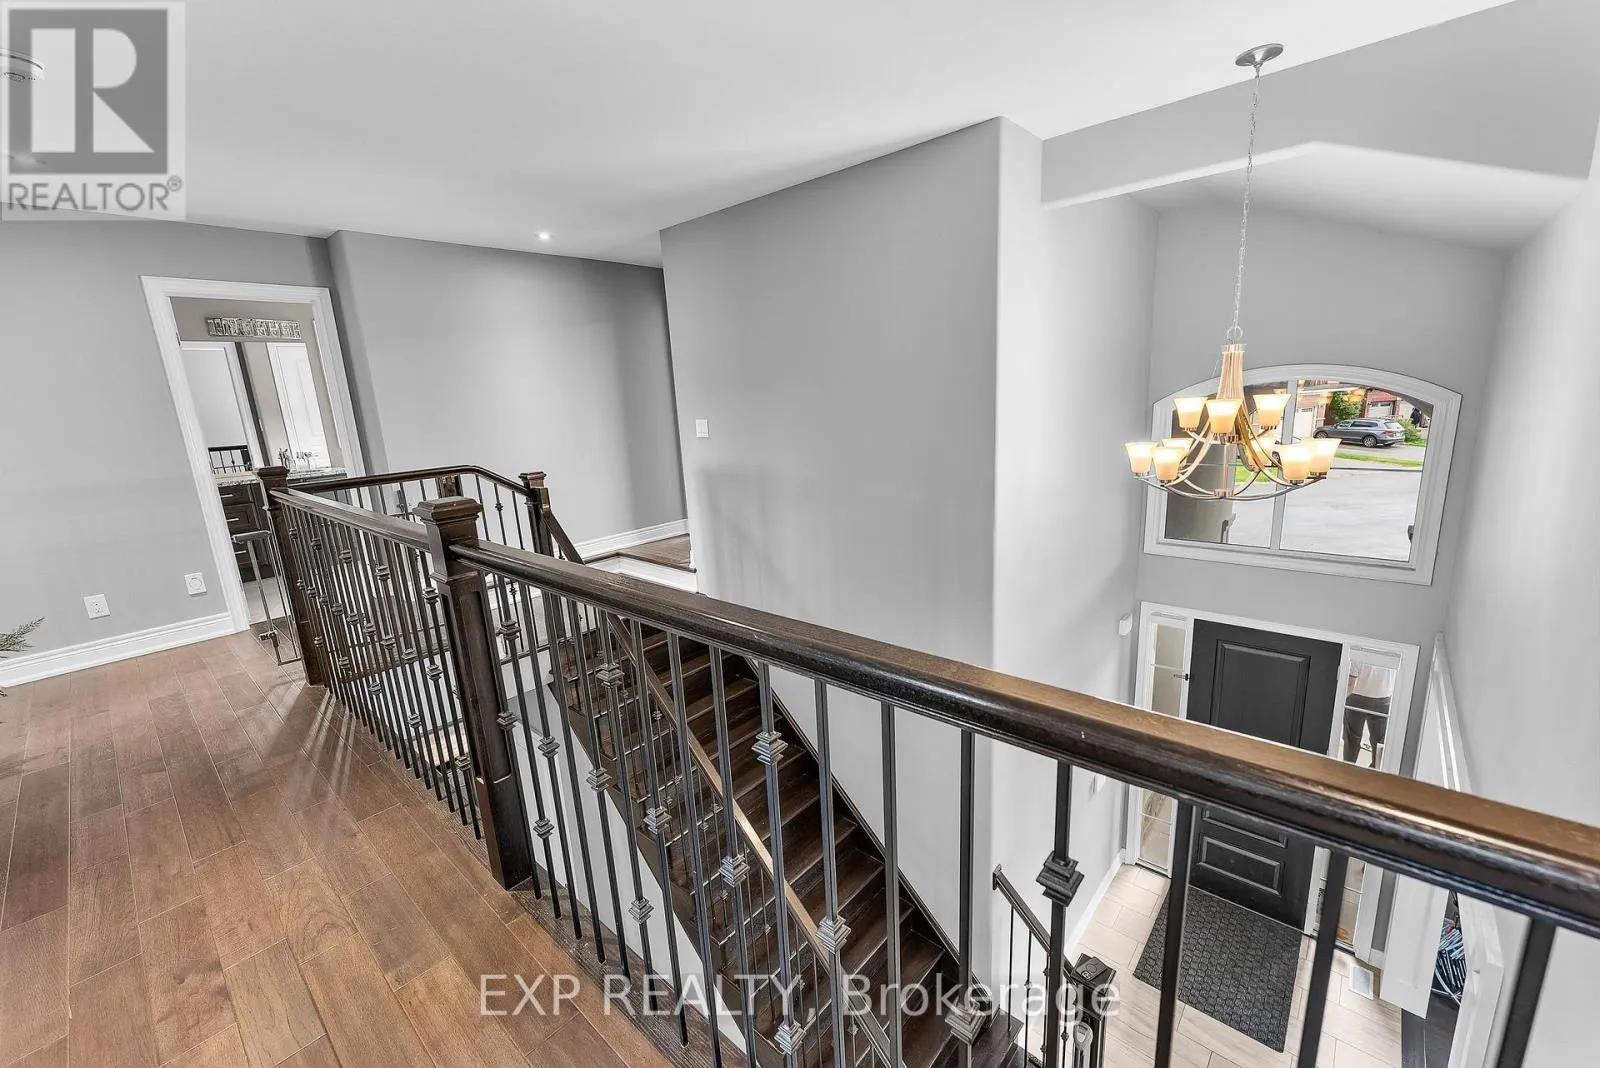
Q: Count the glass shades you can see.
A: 9